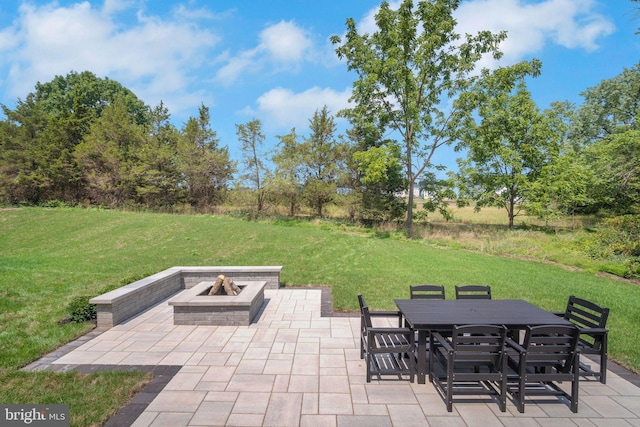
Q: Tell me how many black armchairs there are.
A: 6